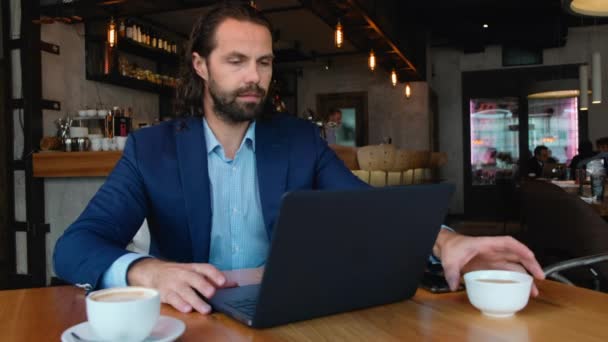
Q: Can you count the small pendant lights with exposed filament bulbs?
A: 5